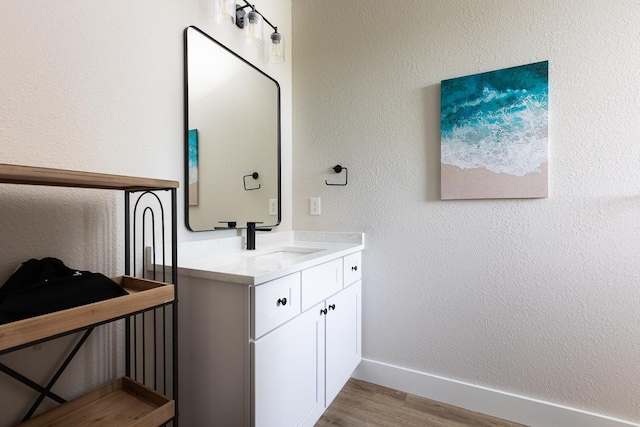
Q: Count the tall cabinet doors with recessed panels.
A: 2